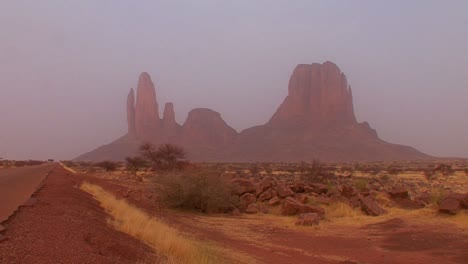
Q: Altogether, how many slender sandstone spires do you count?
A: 3